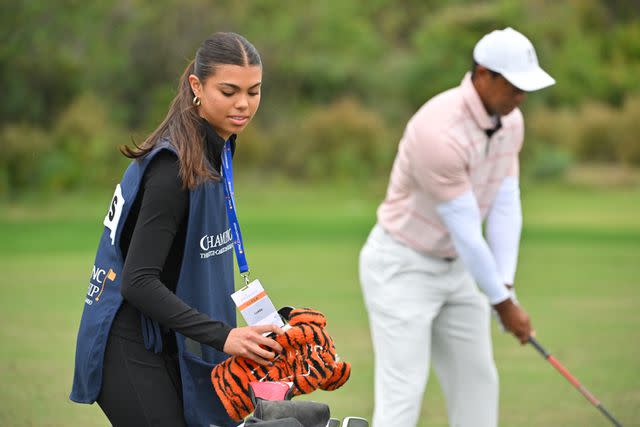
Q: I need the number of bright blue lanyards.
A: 1